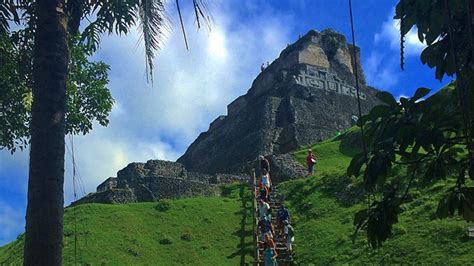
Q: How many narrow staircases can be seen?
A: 1